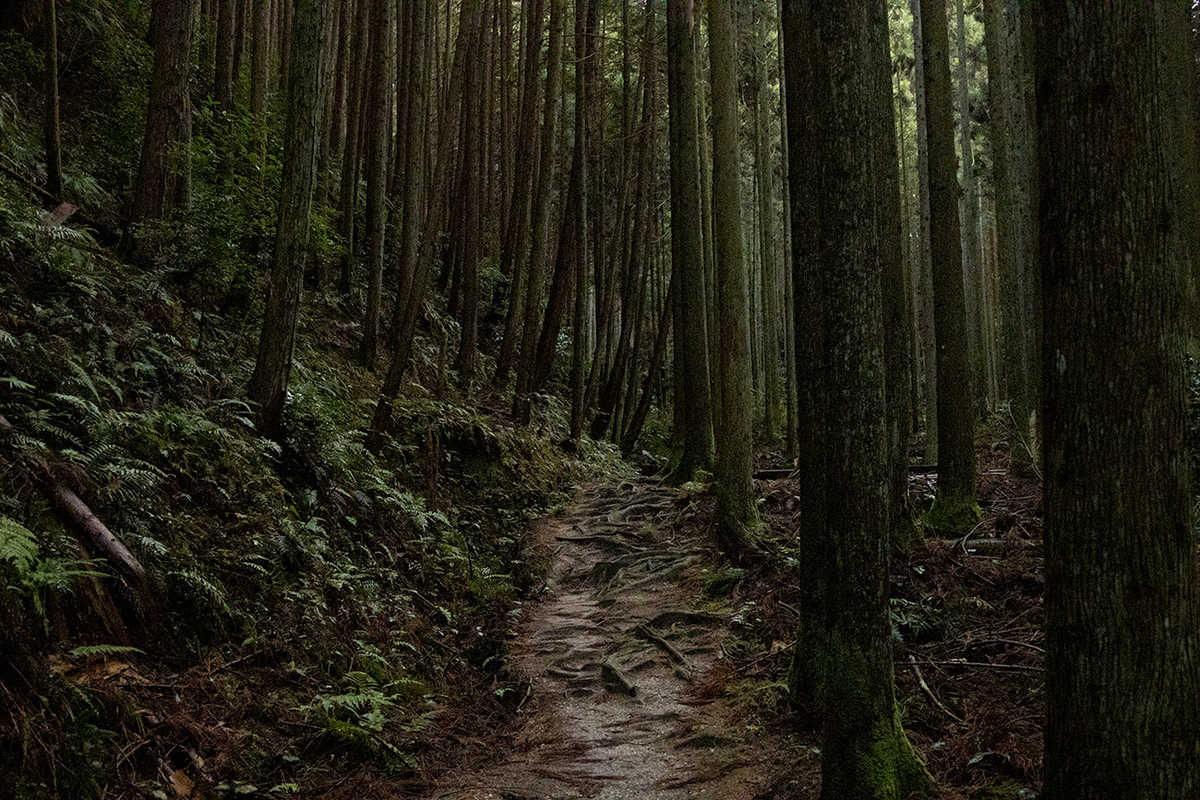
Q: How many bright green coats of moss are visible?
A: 2